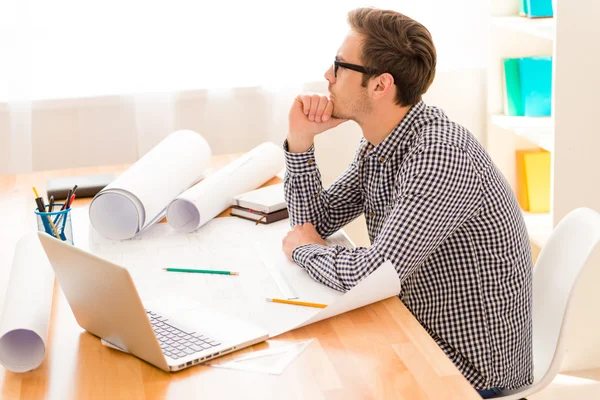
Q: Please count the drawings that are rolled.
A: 3